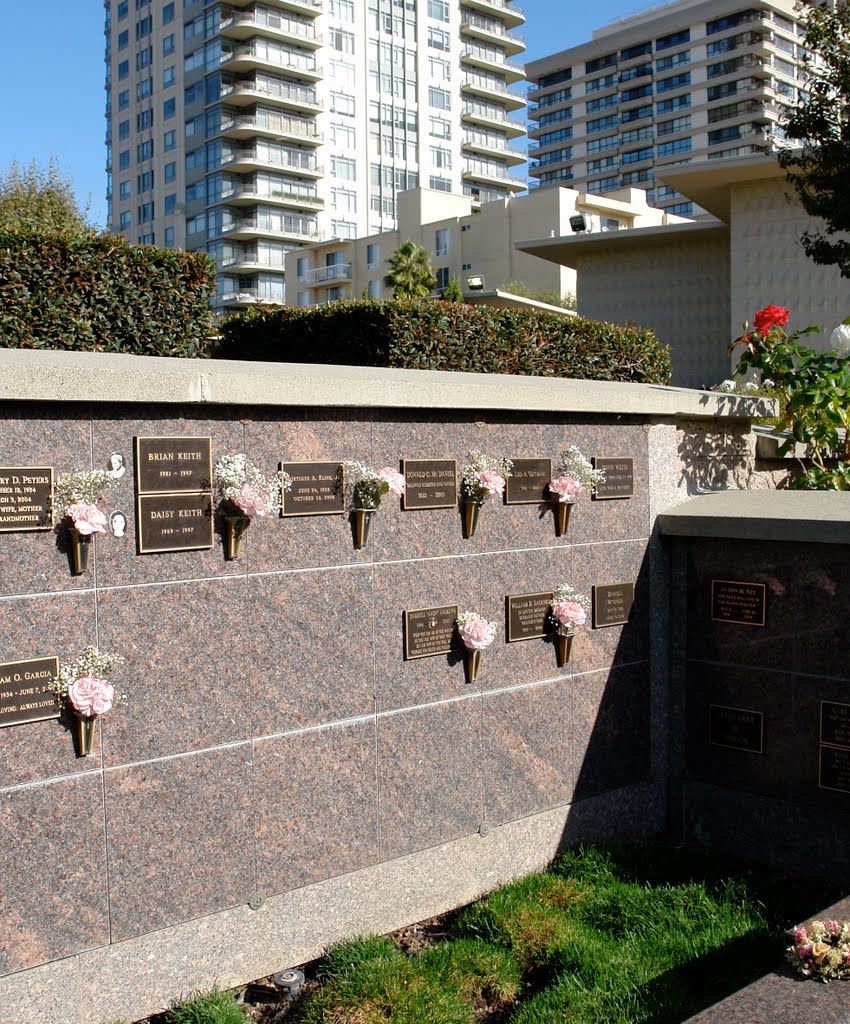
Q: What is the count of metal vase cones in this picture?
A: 8